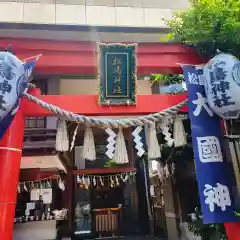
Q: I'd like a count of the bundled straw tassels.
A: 5